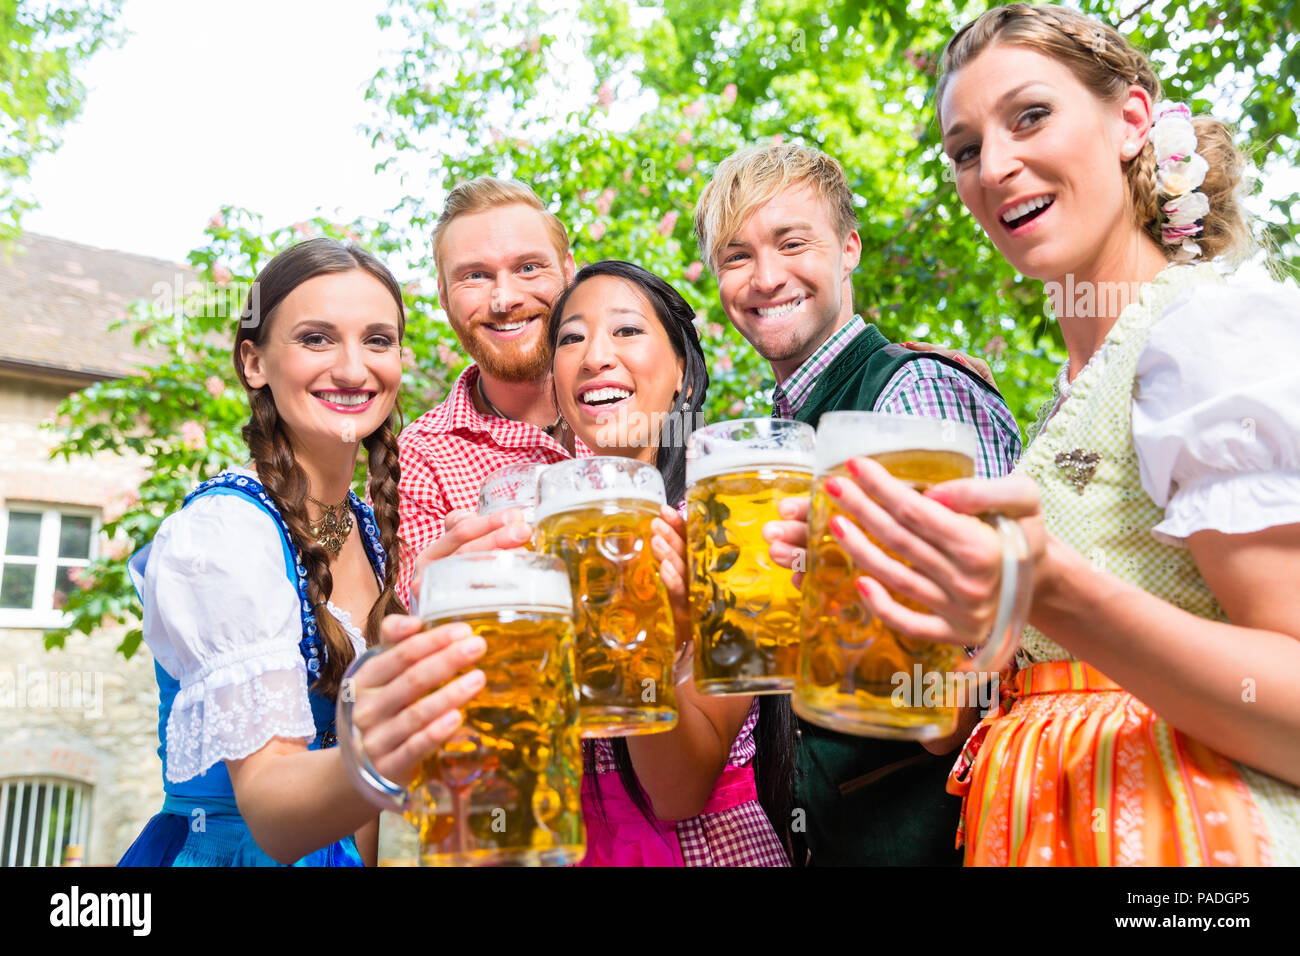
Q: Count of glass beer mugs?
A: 5